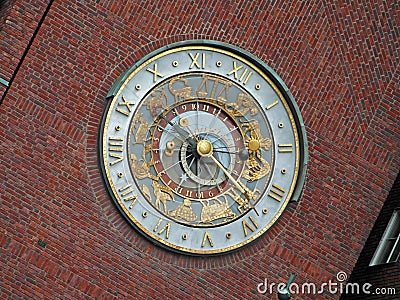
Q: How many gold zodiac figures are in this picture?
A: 12